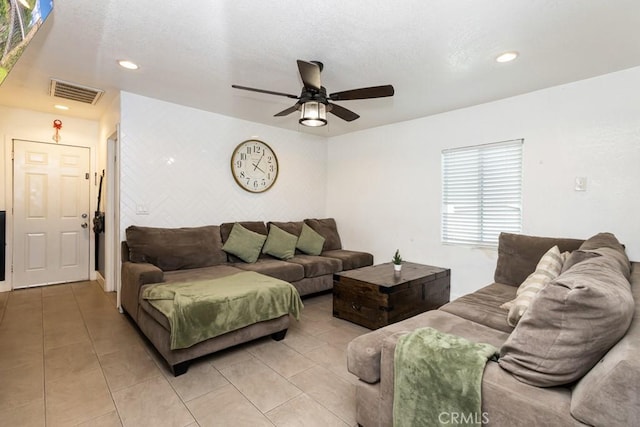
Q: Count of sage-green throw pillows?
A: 3